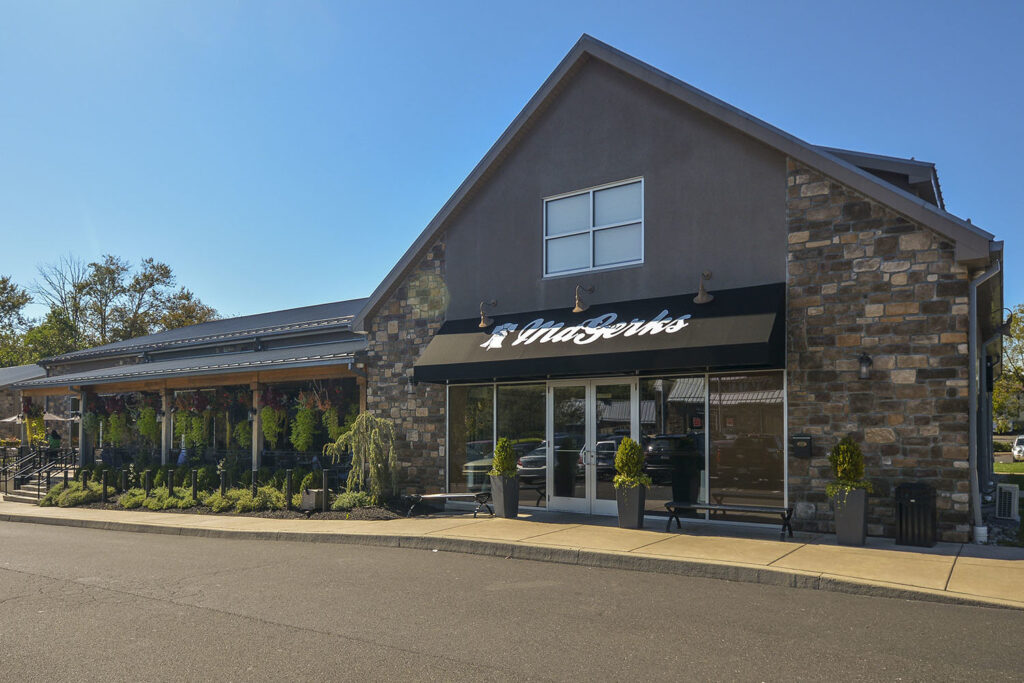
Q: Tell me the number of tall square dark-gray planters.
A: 3